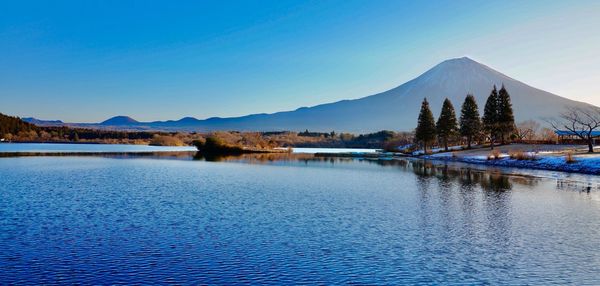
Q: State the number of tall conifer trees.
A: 5